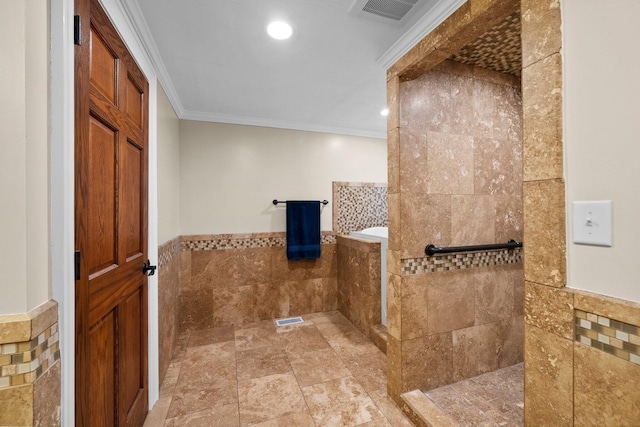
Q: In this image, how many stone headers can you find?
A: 1